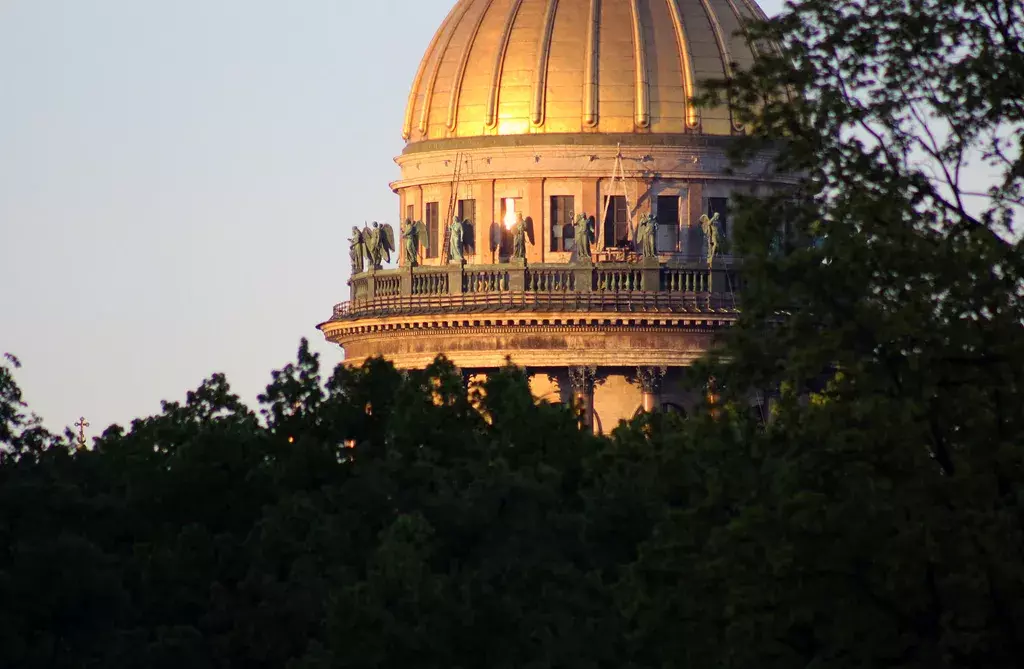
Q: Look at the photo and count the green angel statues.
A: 8